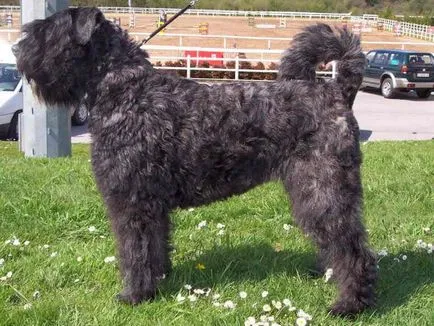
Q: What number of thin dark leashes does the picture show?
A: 1